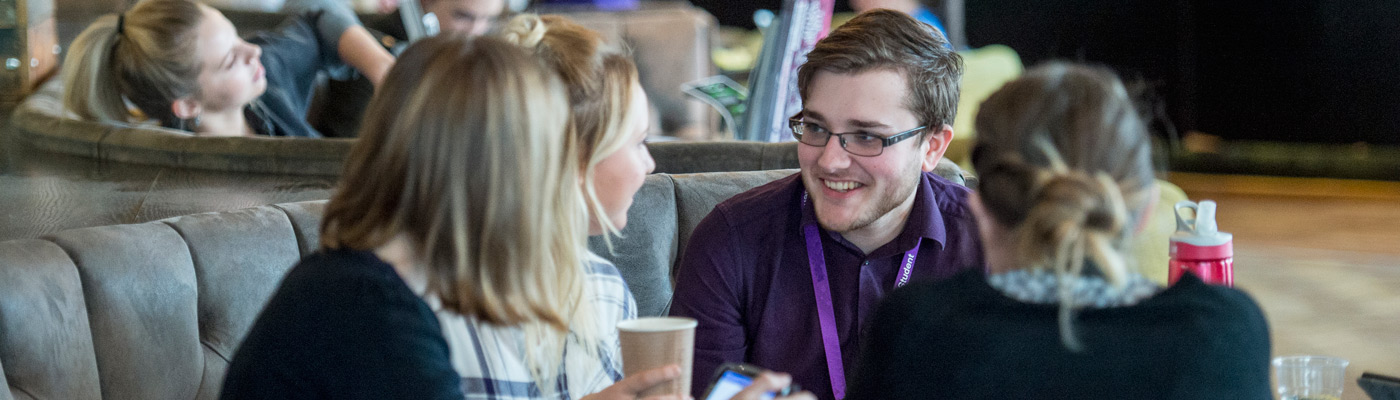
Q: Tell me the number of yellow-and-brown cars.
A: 0